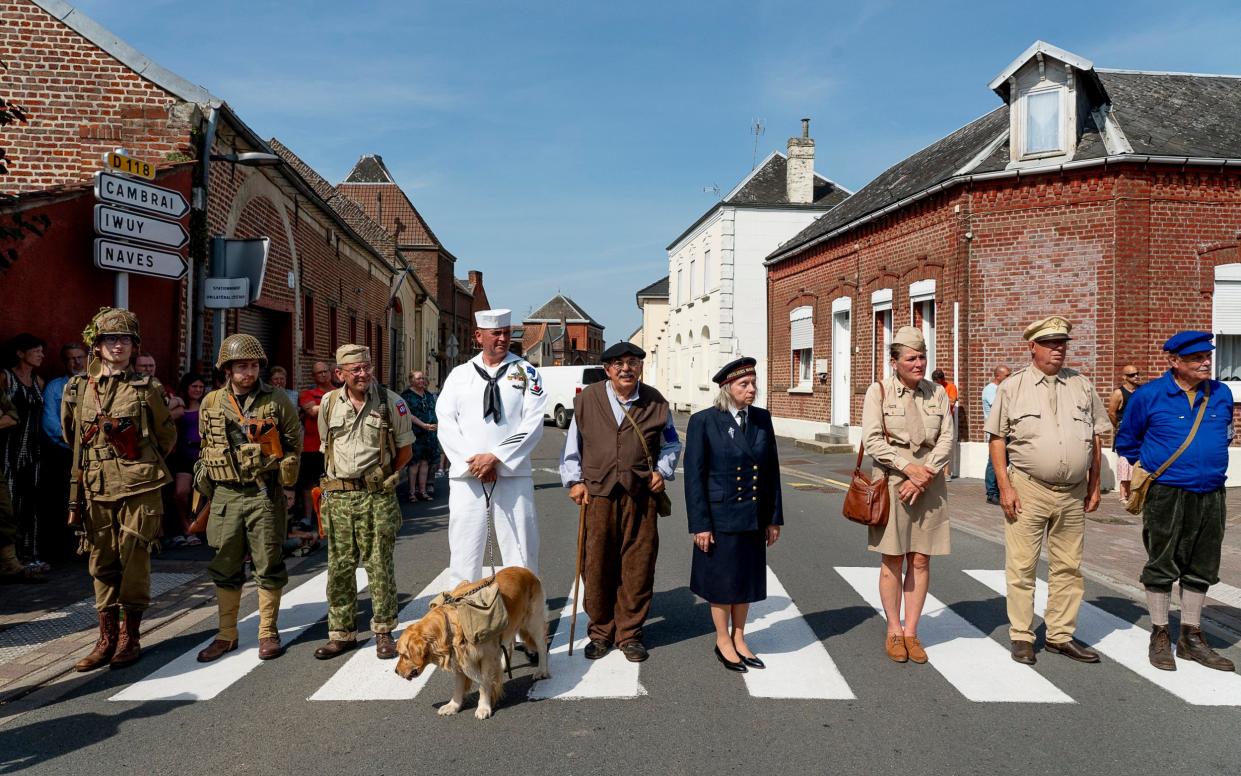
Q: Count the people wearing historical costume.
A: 9